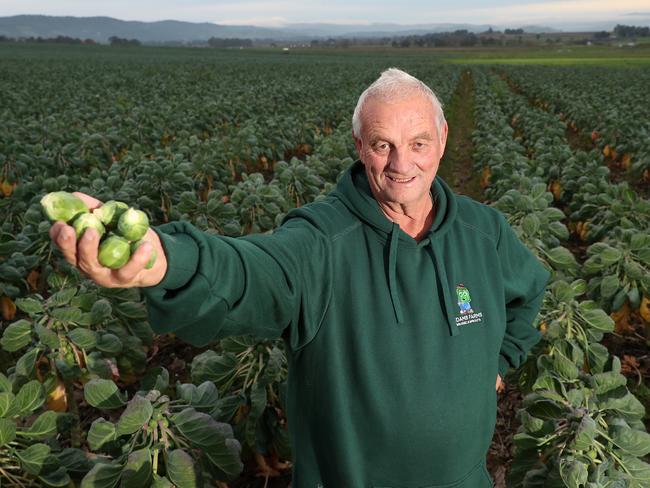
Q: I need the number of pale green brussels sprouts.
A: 6